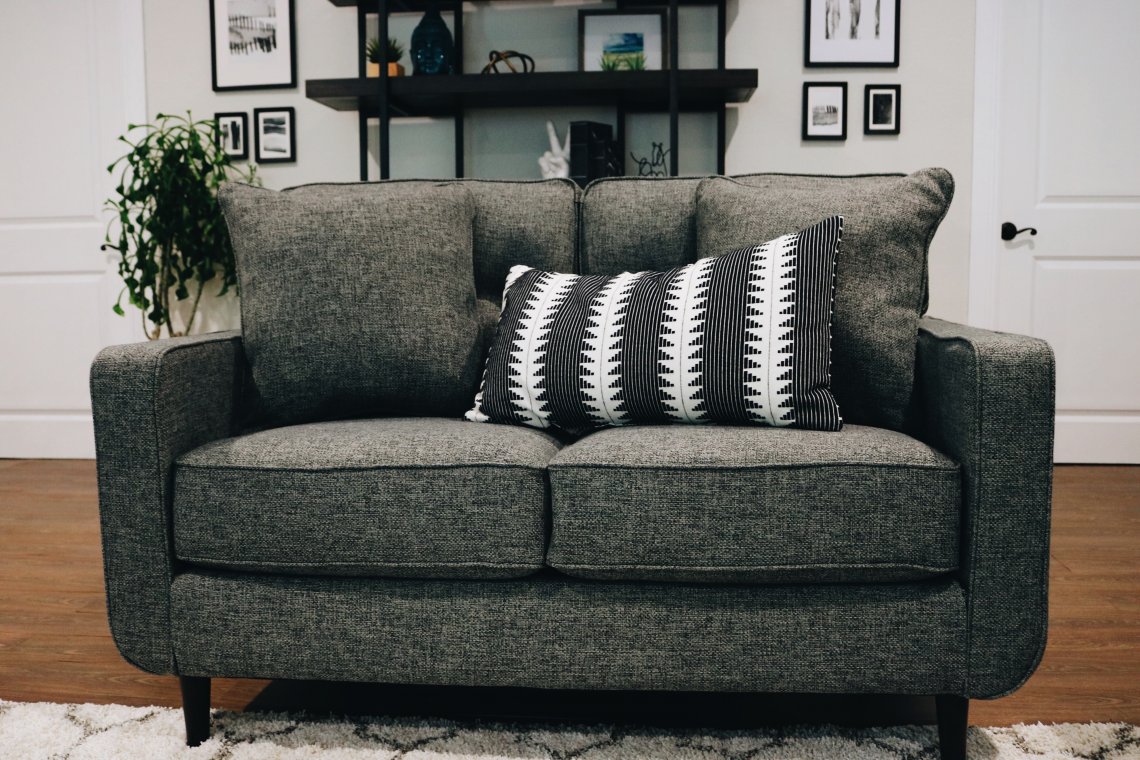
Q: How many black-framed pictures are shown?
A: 7